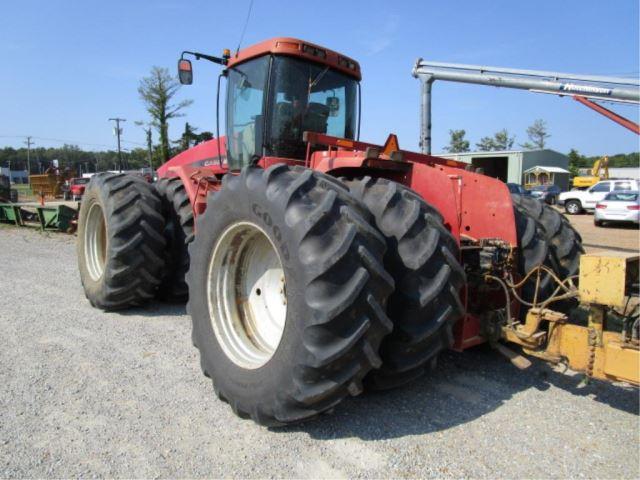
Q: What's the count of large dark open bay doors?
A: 1